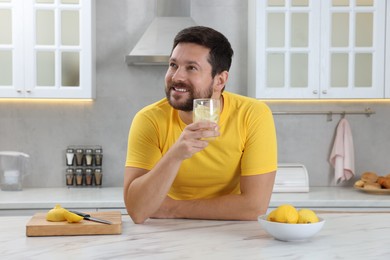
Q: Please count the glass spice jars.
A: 8